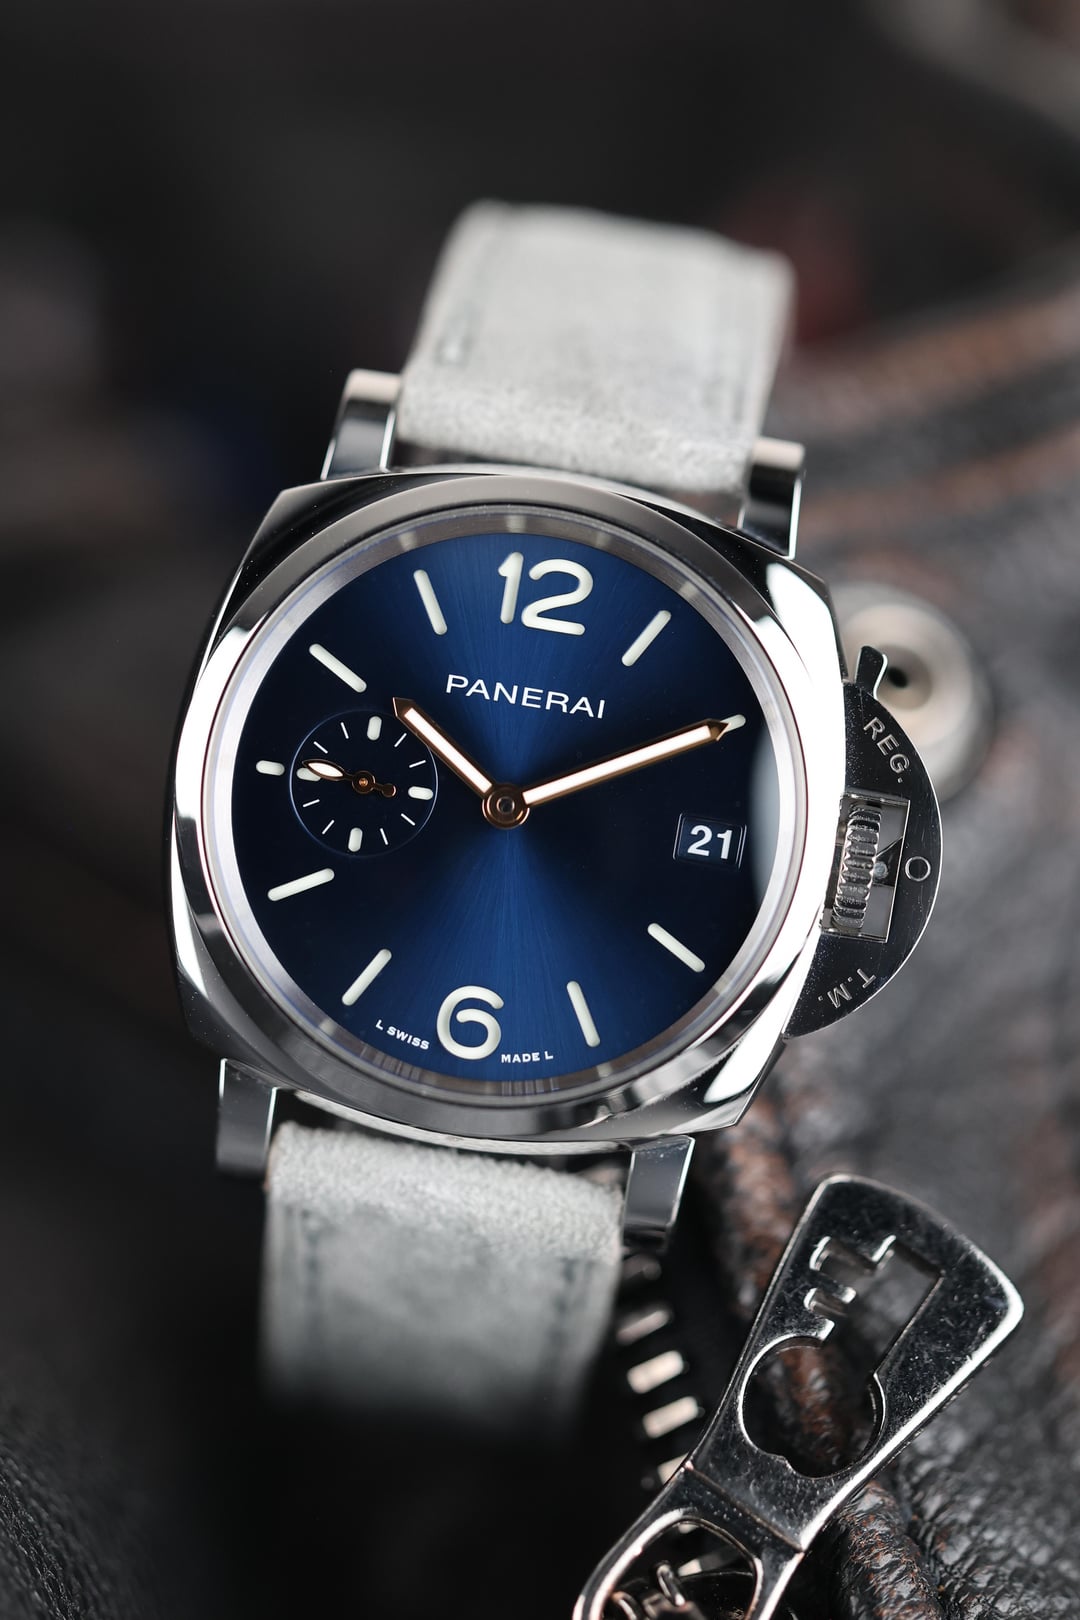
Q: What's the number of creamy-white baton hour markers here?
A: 9